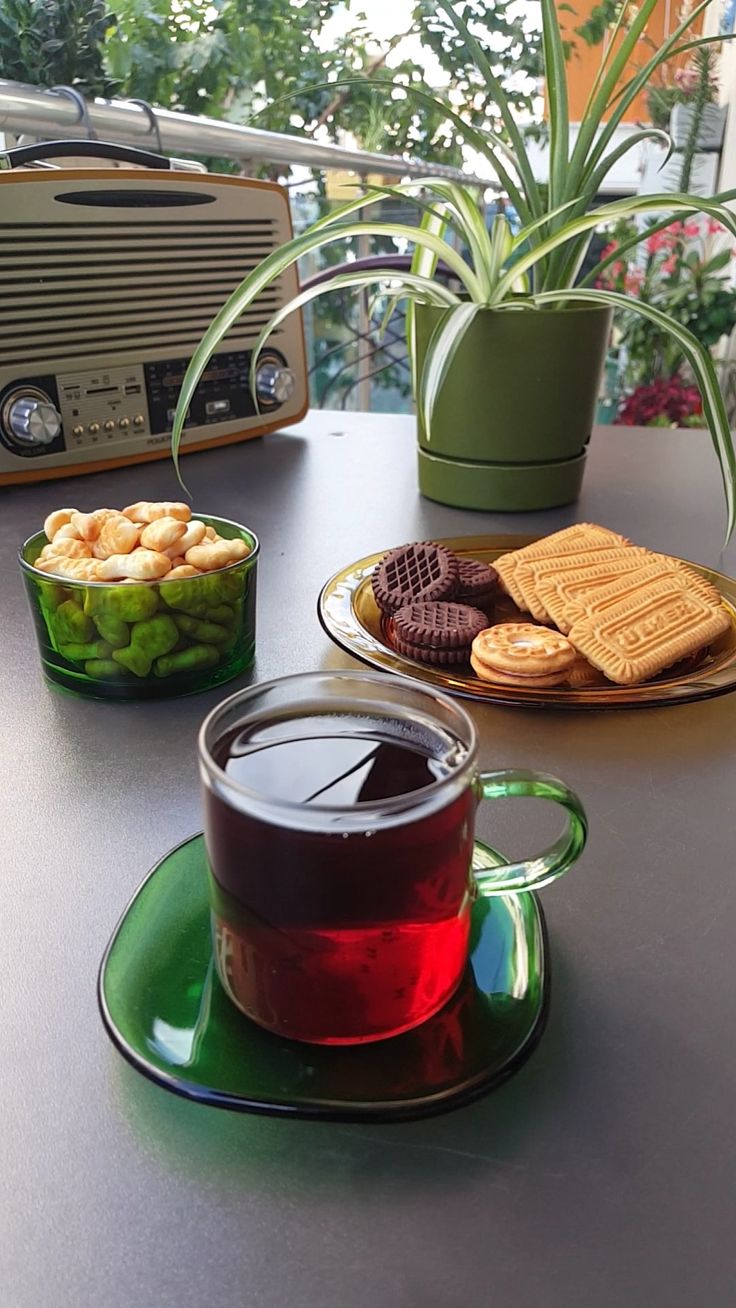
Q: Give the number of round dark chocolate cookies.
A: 3